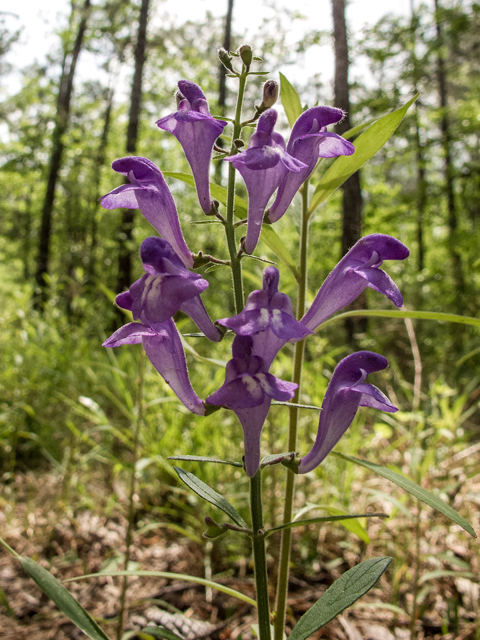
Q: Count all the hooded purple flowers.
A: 10